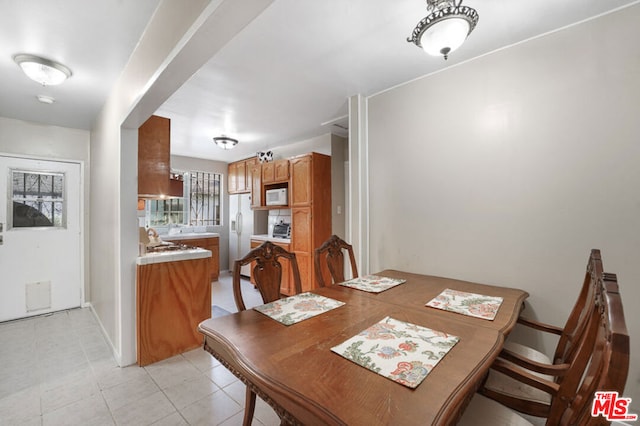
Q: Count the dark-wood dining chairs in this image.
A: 4